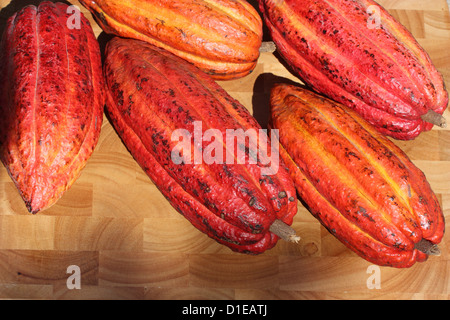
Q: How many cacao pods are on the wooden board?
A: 5